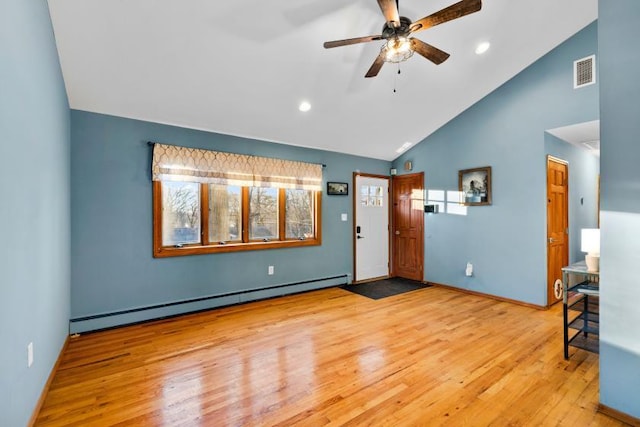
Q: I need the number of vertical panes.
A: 4